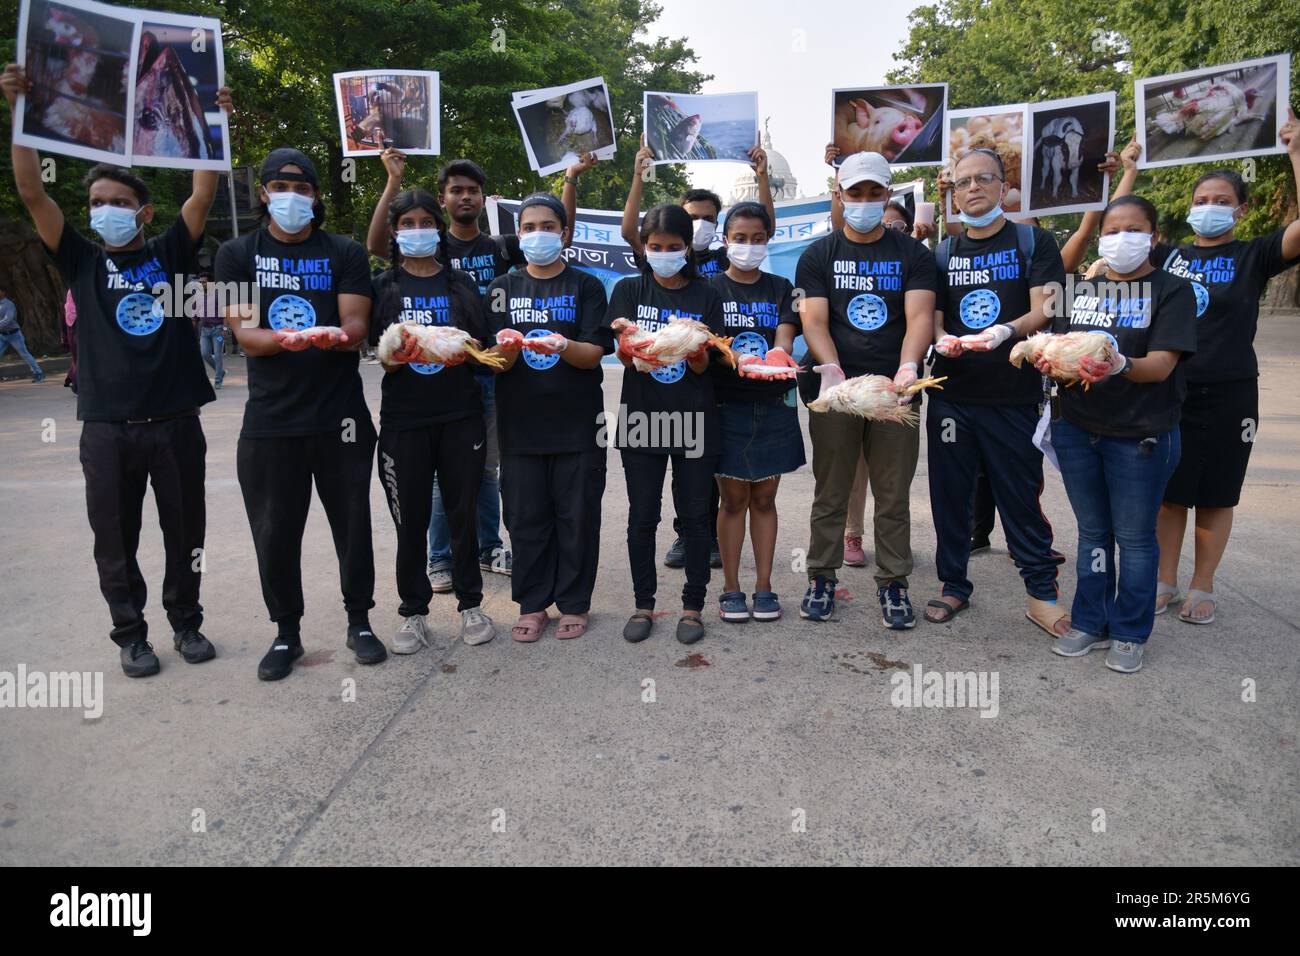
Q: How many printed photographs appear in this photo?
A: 9